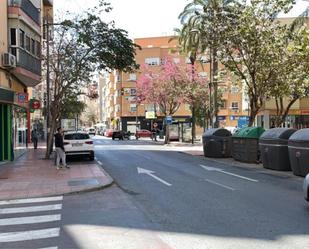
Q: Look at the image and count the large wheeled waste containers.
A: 4